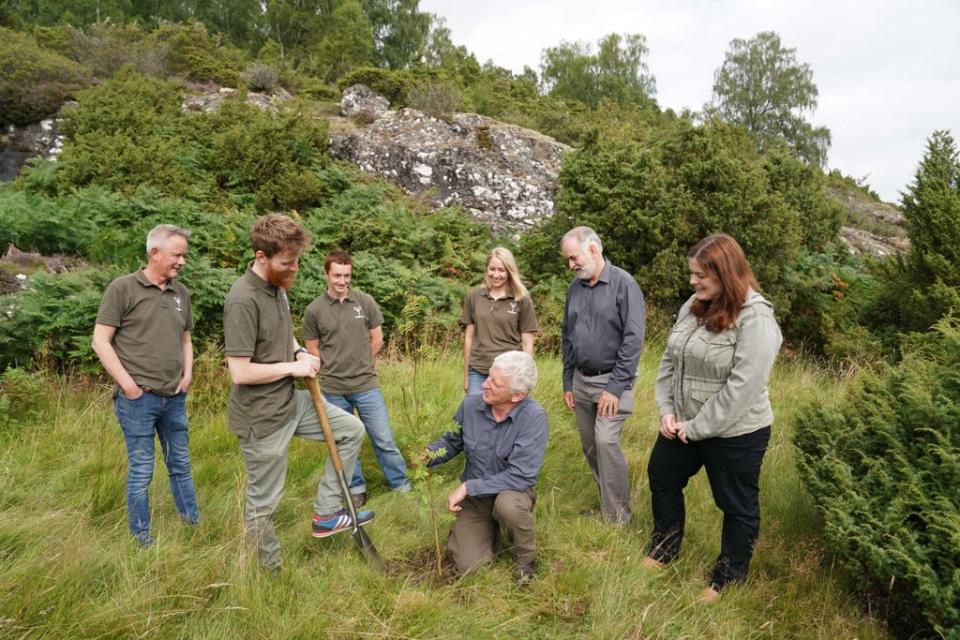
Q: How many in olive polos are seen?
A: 4